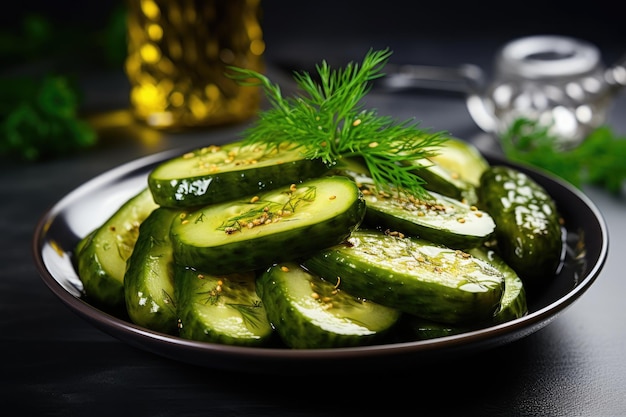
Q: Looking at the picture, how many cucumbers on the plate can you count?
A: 11